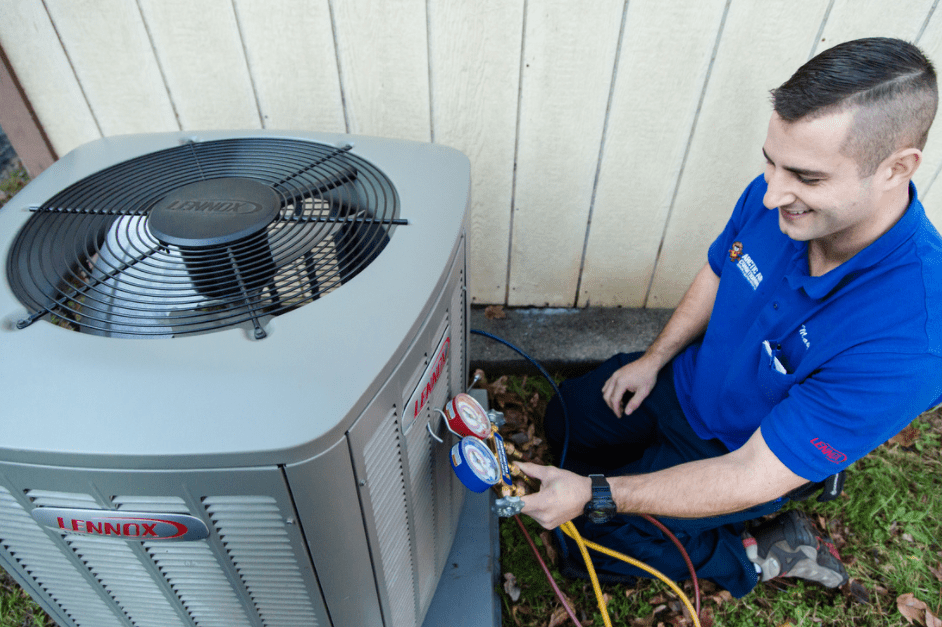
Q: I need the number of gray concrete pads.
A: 1